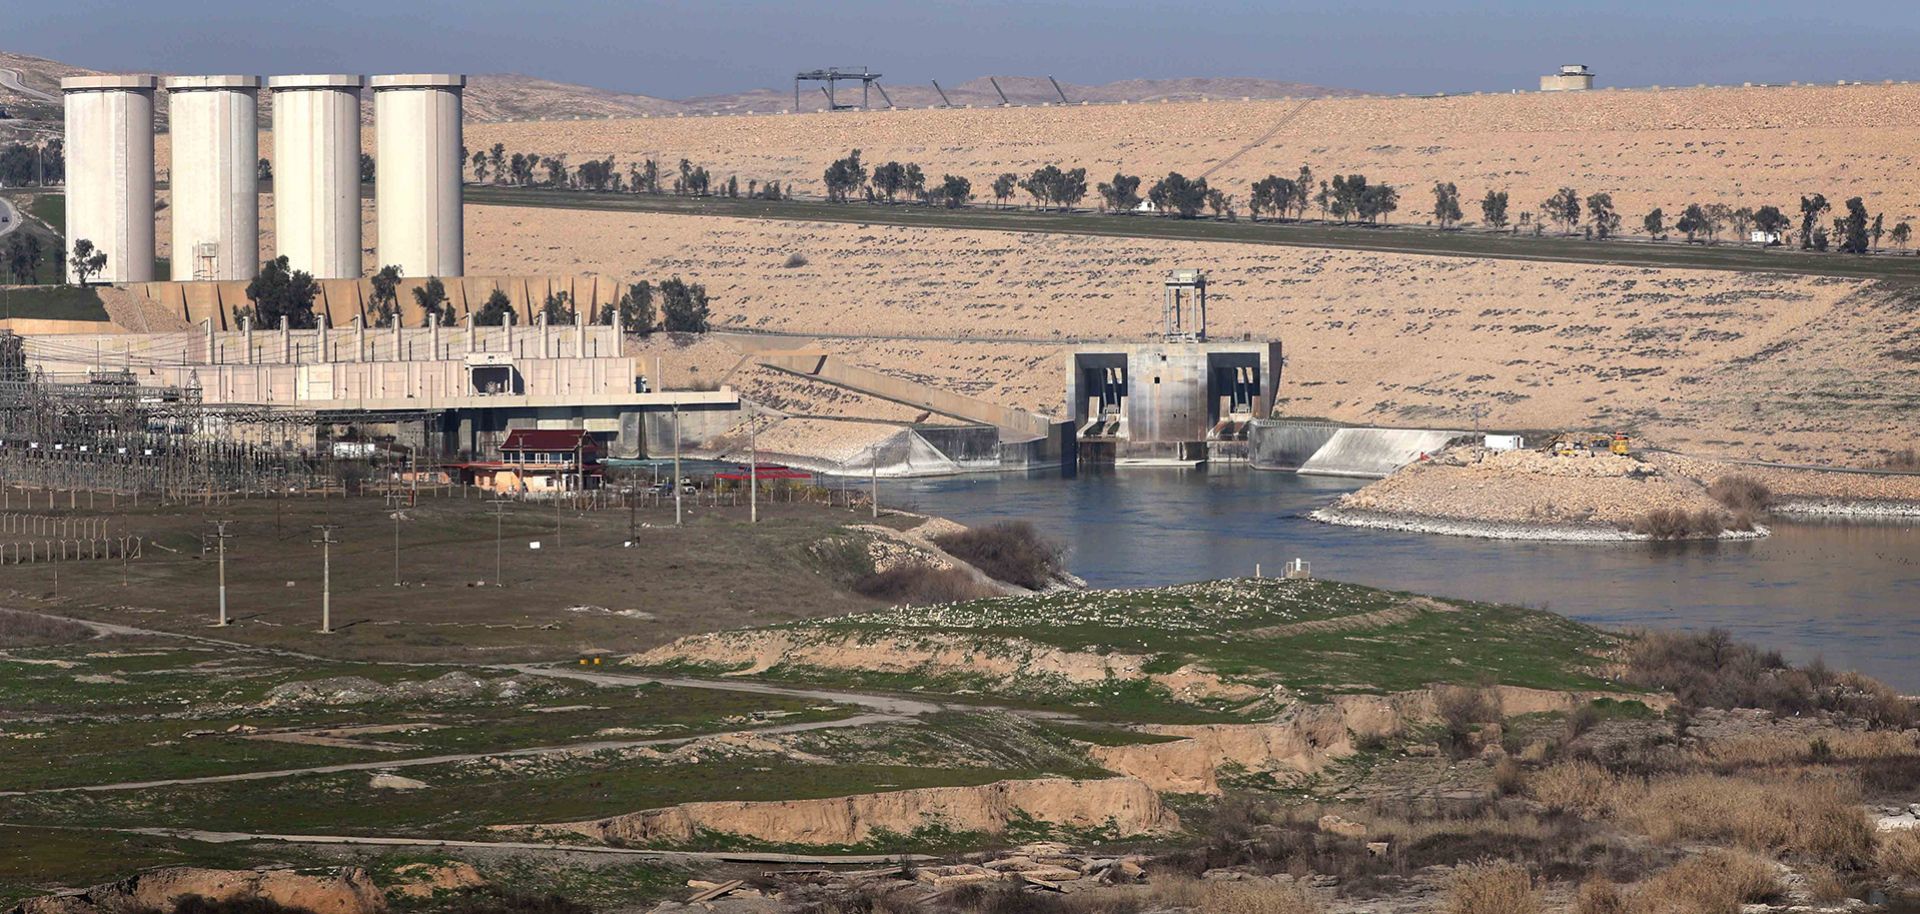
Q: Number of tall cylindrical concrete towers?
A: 4